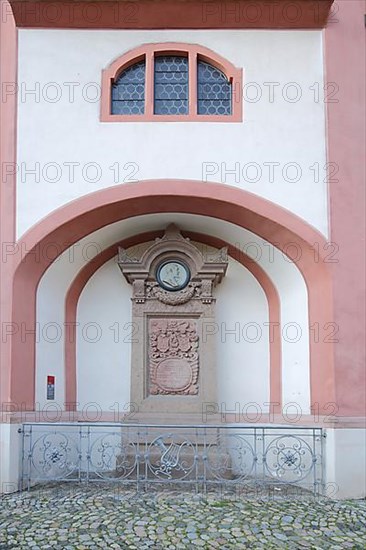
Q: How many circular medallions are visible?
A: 1